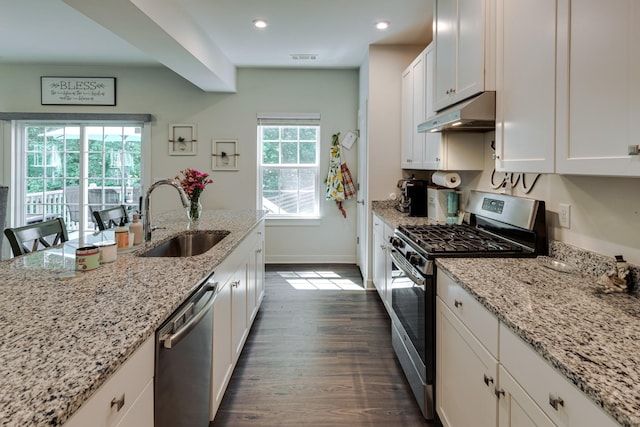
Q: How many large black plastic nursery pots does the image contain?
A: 0